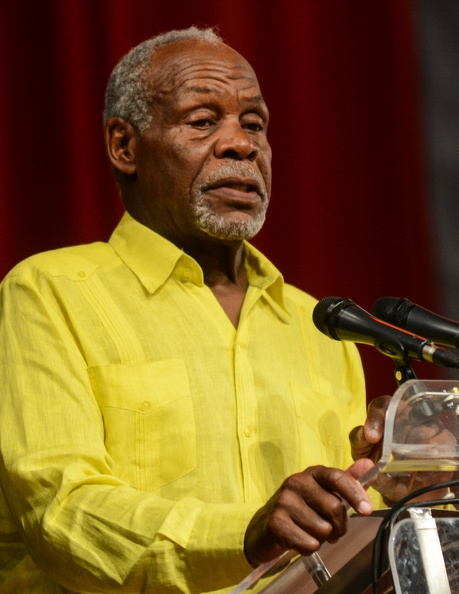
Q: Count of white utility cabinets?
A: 0